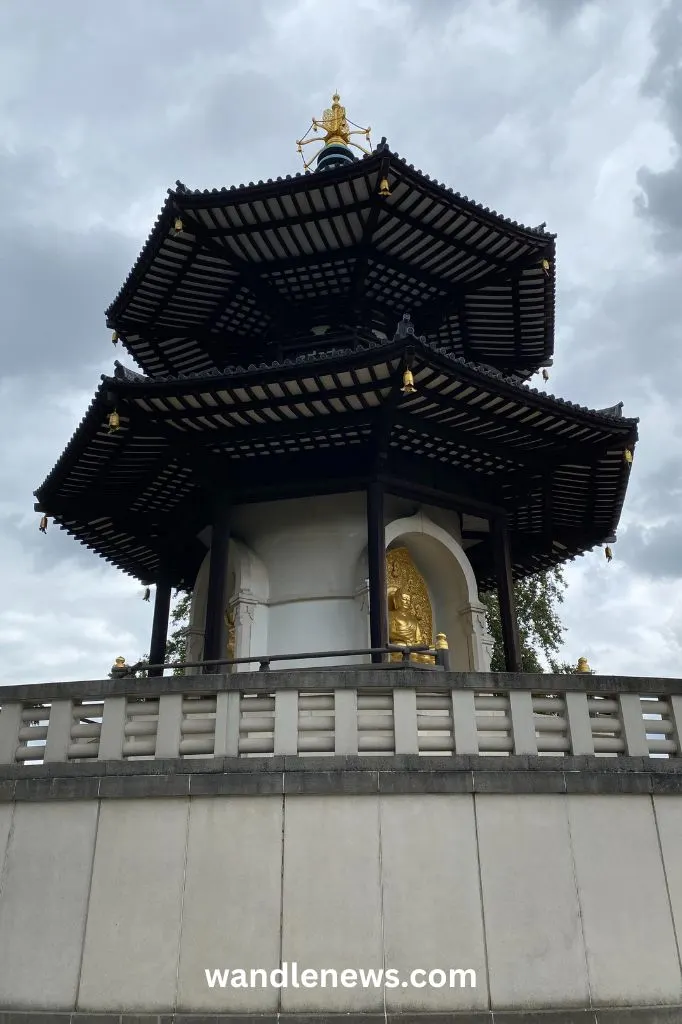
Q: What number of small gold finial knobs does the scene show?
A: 3